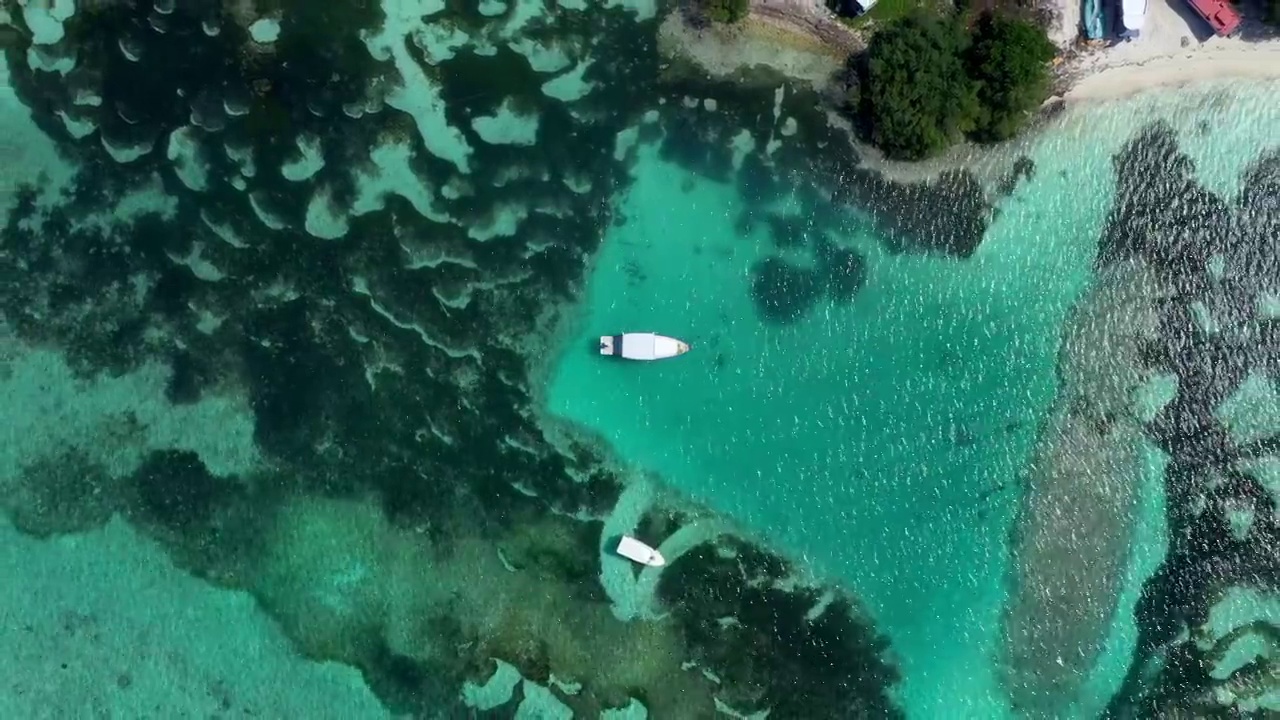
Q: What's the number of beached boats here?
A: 3